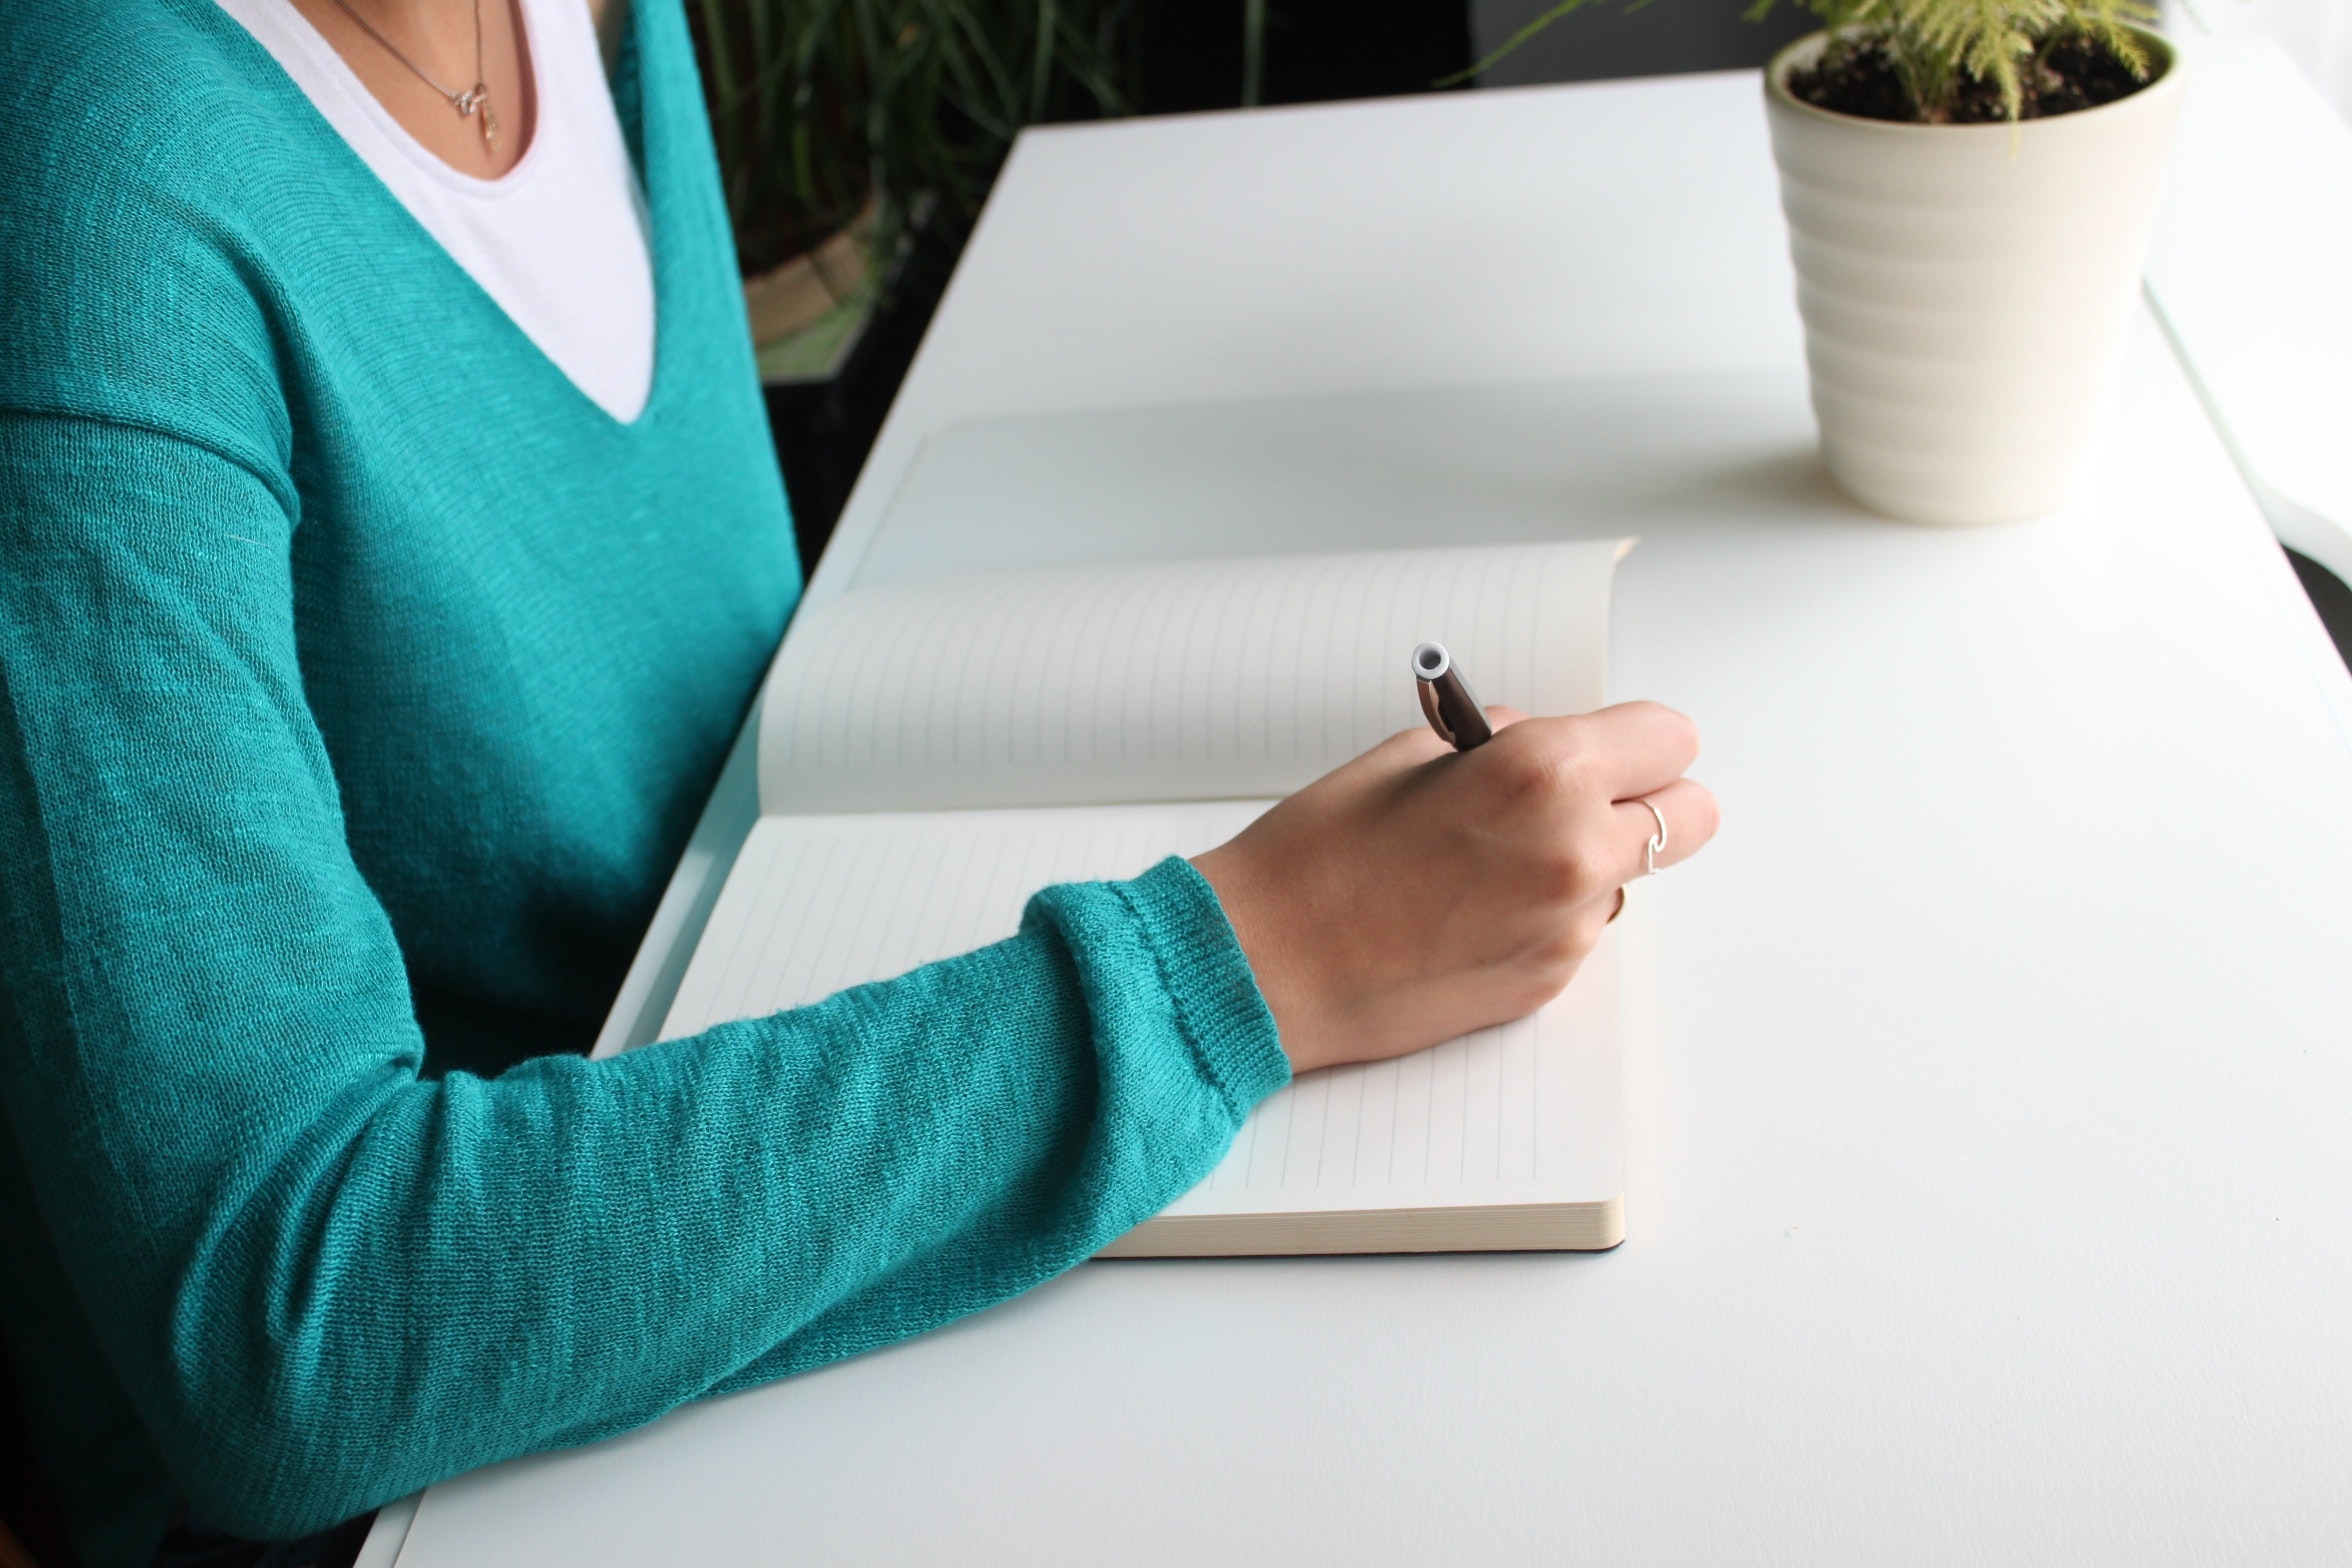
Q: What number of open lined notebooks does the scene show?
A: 1